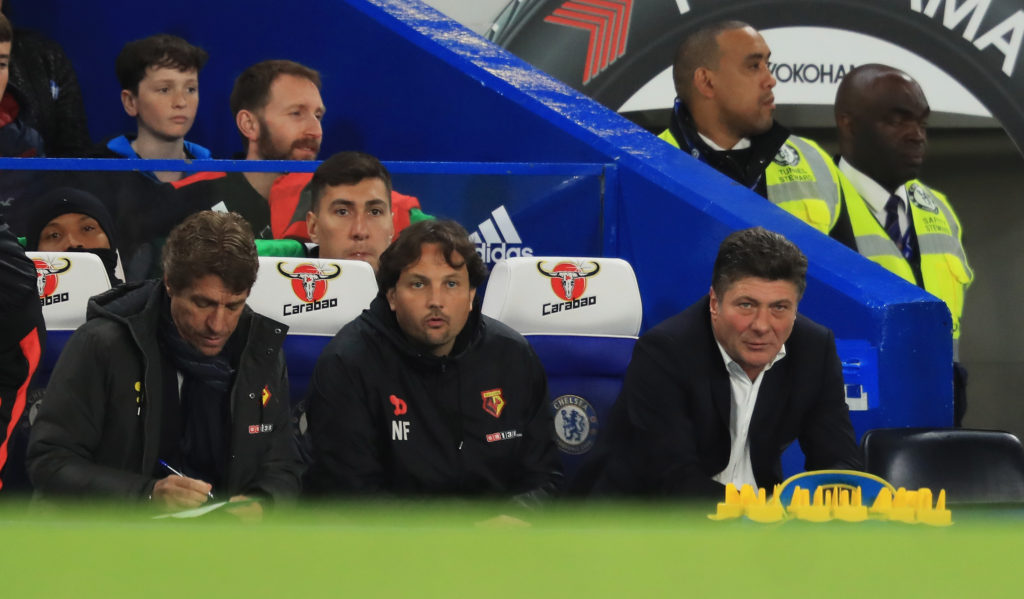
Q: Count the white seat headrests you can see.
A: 3